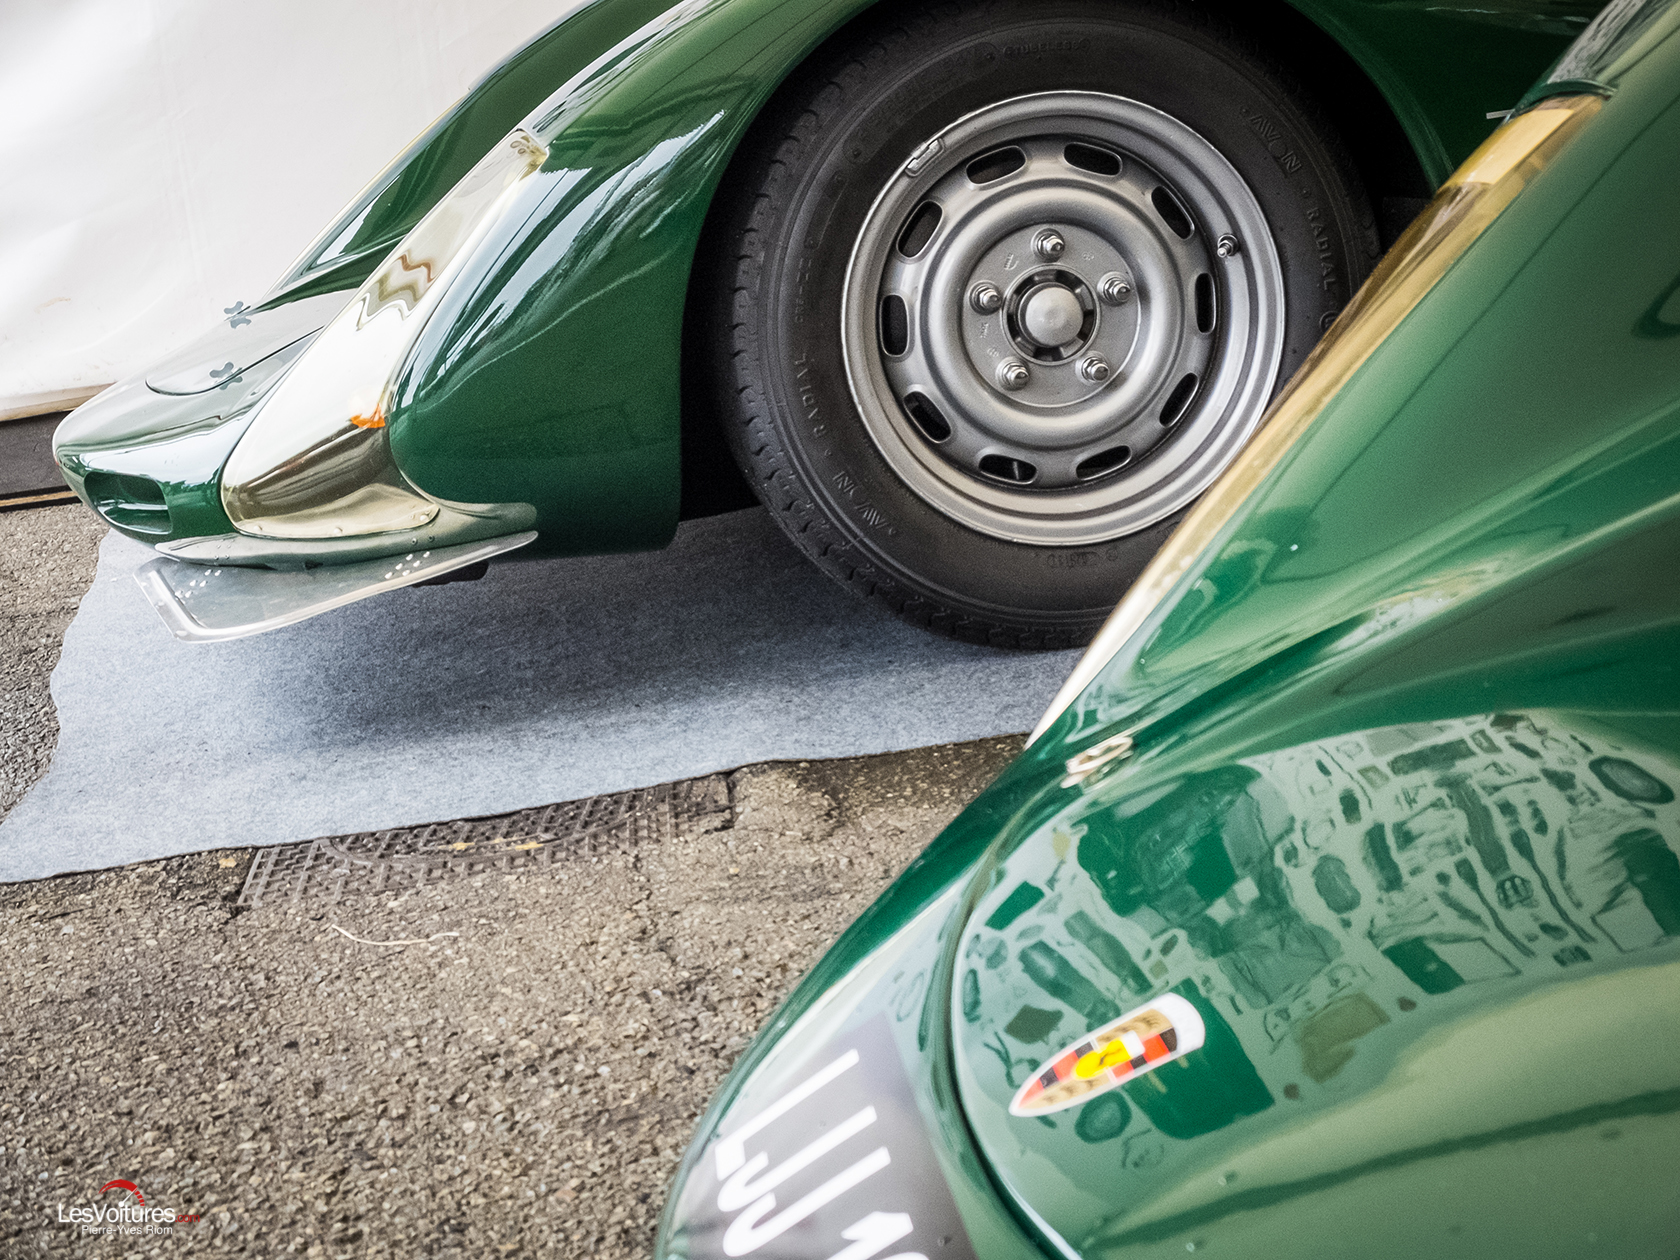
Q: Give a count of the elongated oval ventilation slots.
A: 10